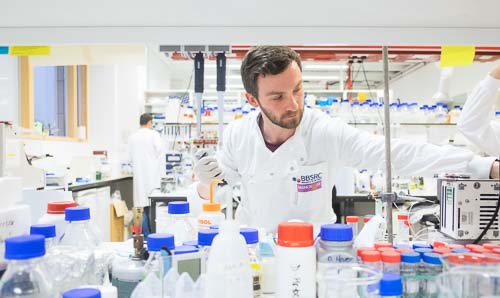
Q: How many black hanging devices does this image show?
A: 2